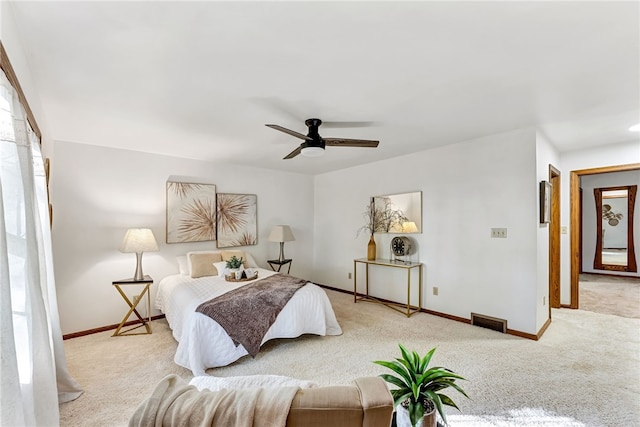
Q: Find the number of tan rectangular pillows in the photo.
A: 2